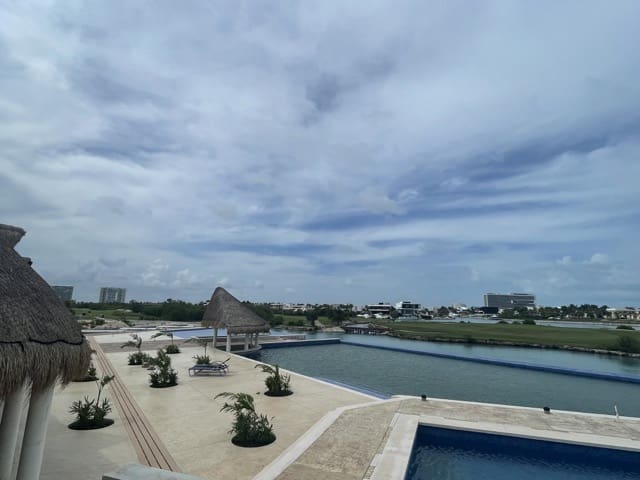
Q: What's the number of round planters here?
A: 8